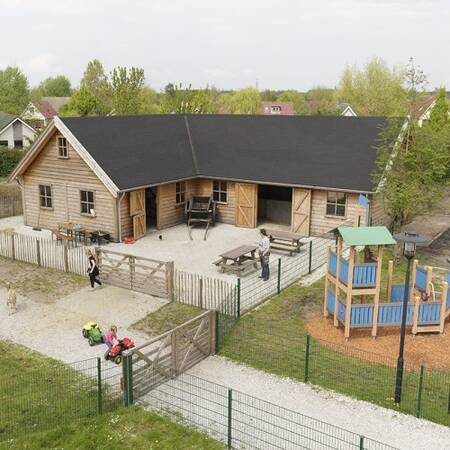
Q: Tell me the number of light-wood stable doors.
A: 3